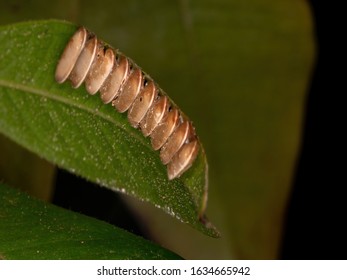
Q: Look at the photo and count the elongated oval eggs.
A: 10